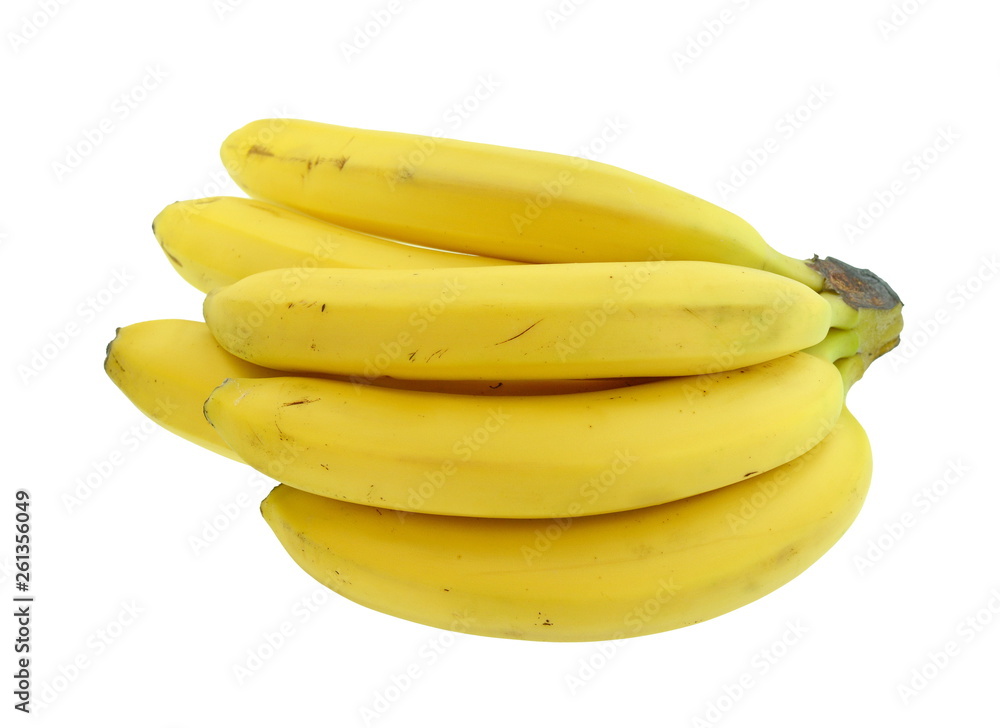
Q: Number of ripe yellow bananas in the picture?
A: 6